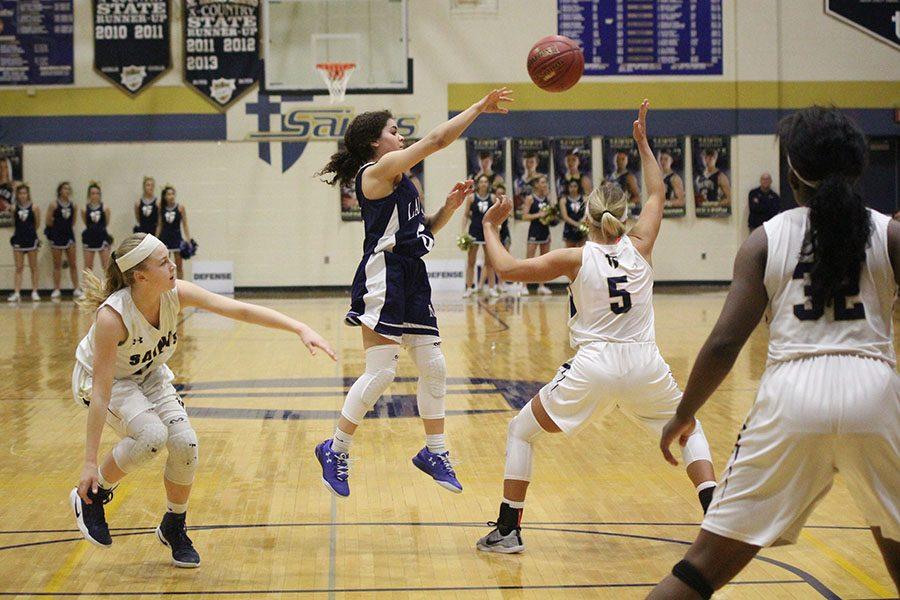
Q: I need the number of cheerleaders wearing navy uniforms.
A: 9